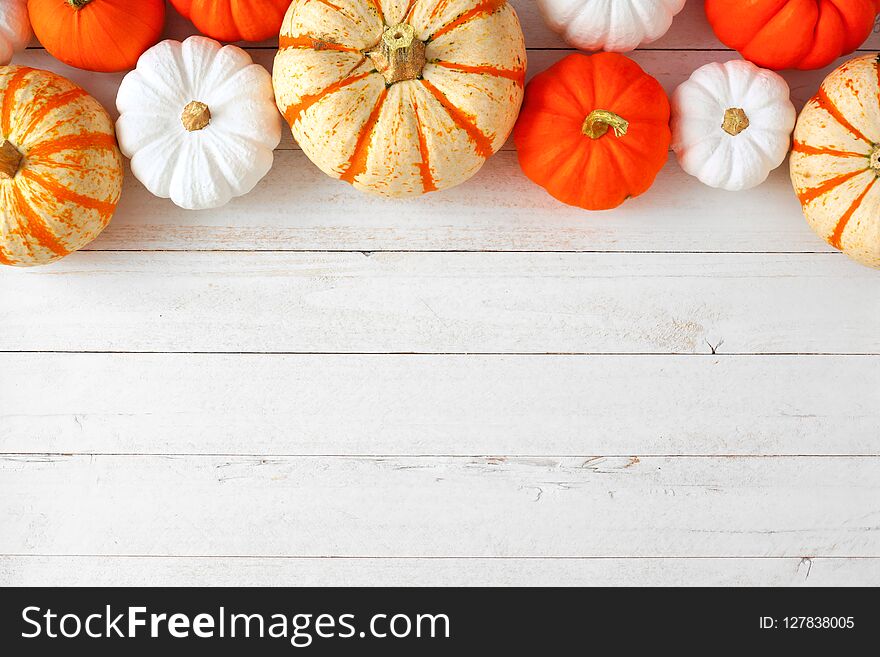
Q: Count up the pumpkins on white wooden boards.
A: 11